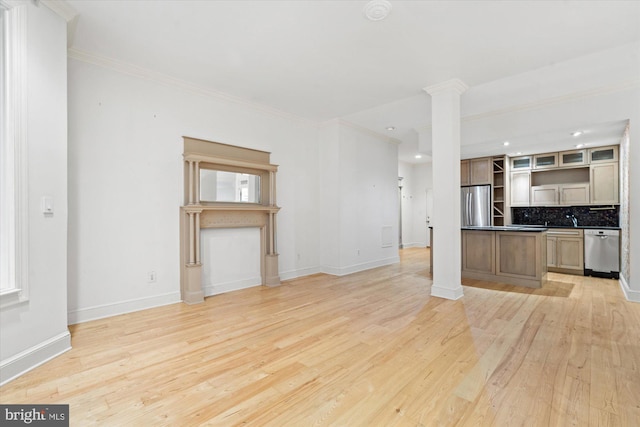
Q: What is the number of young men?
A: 0